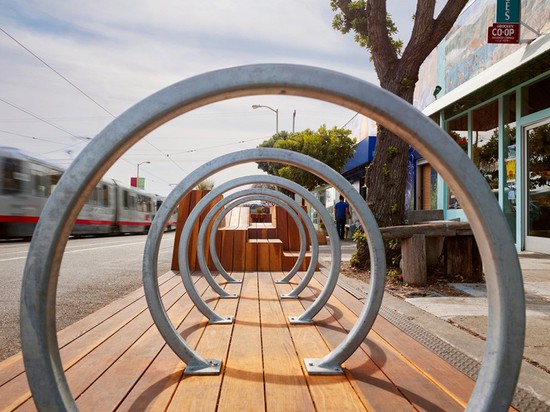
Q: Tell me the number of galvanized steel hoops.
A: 5